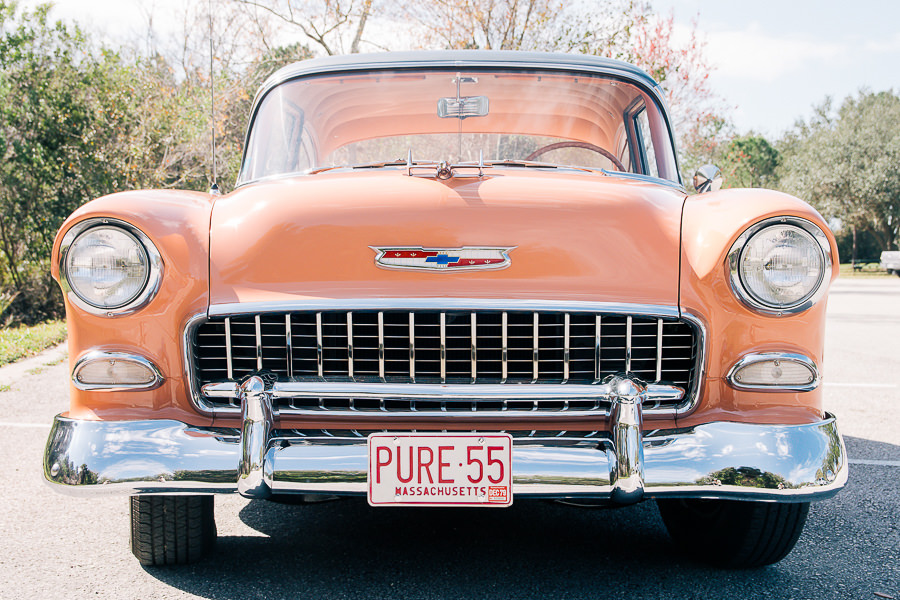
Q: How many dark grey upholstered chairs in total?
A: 0